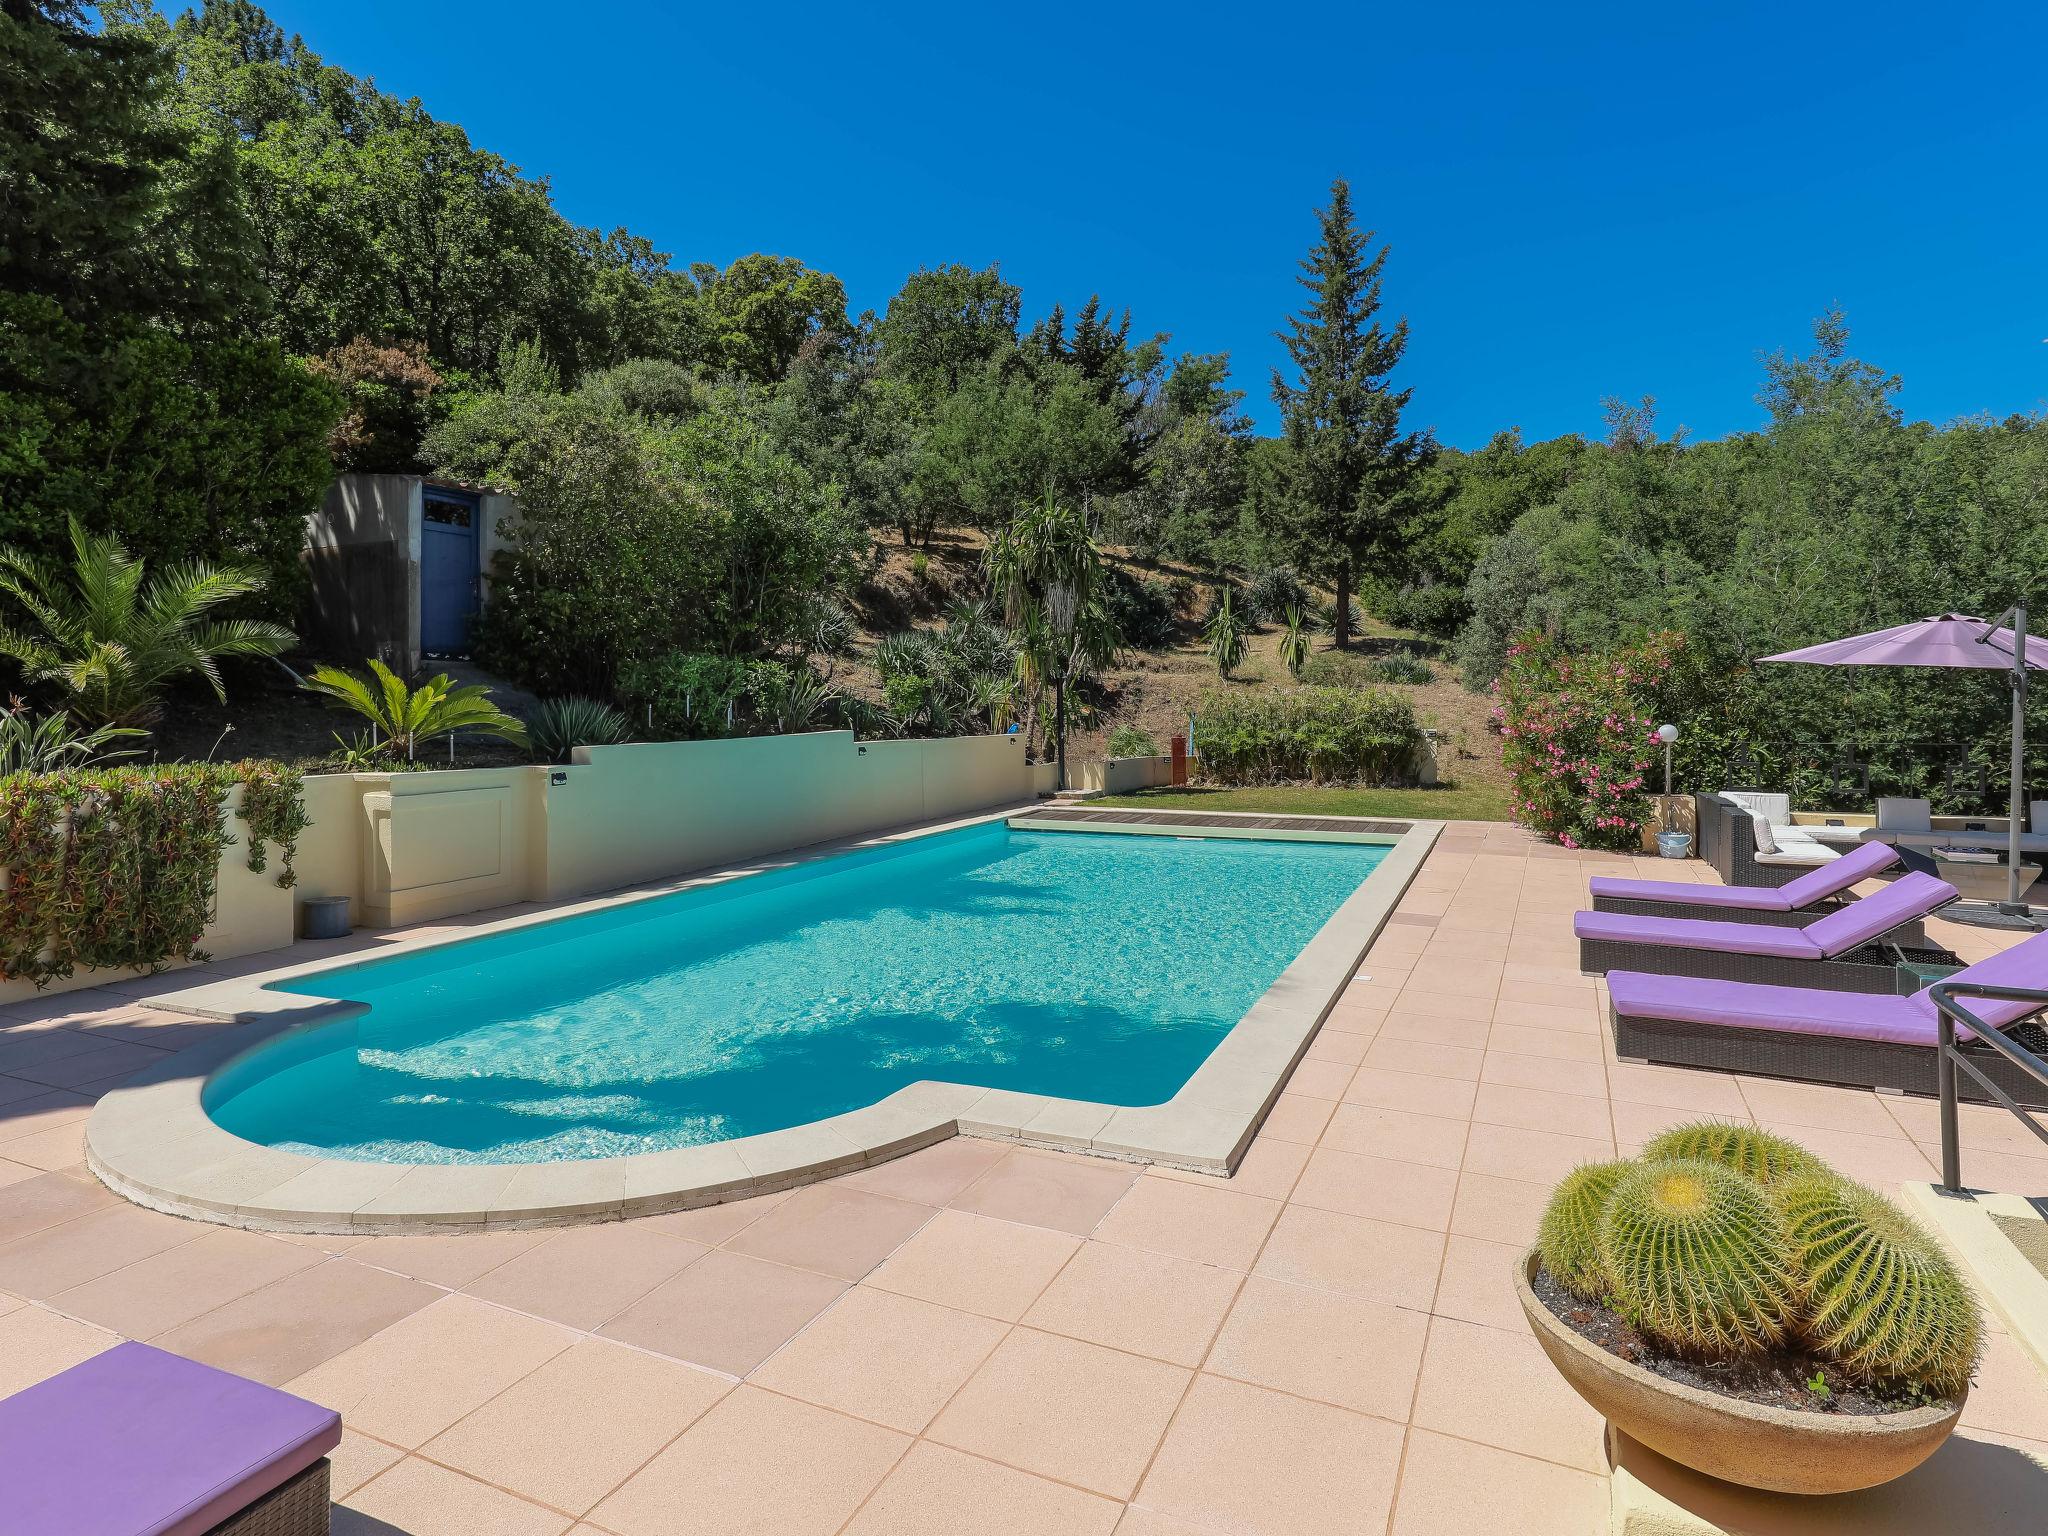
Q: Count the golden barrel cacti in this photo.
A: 4